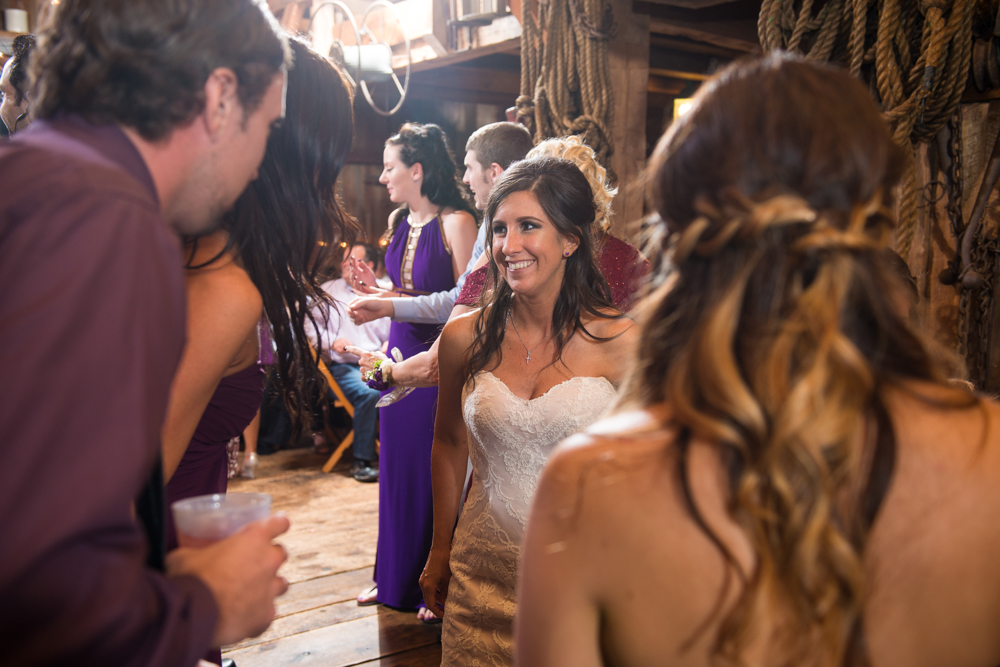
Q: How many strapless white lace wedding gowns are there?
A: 1